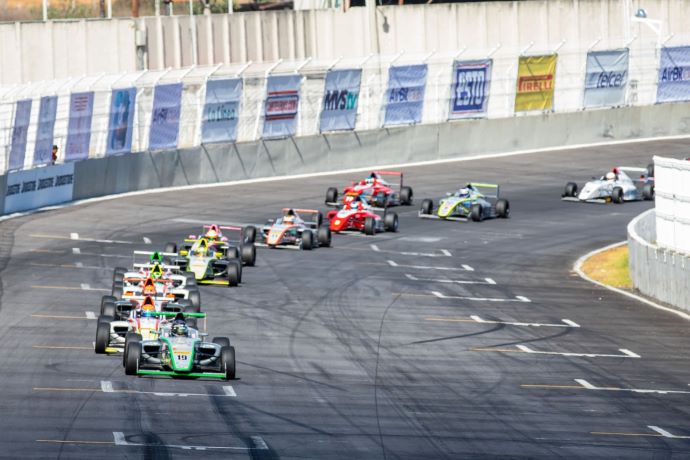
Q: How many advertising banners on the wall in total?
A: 13